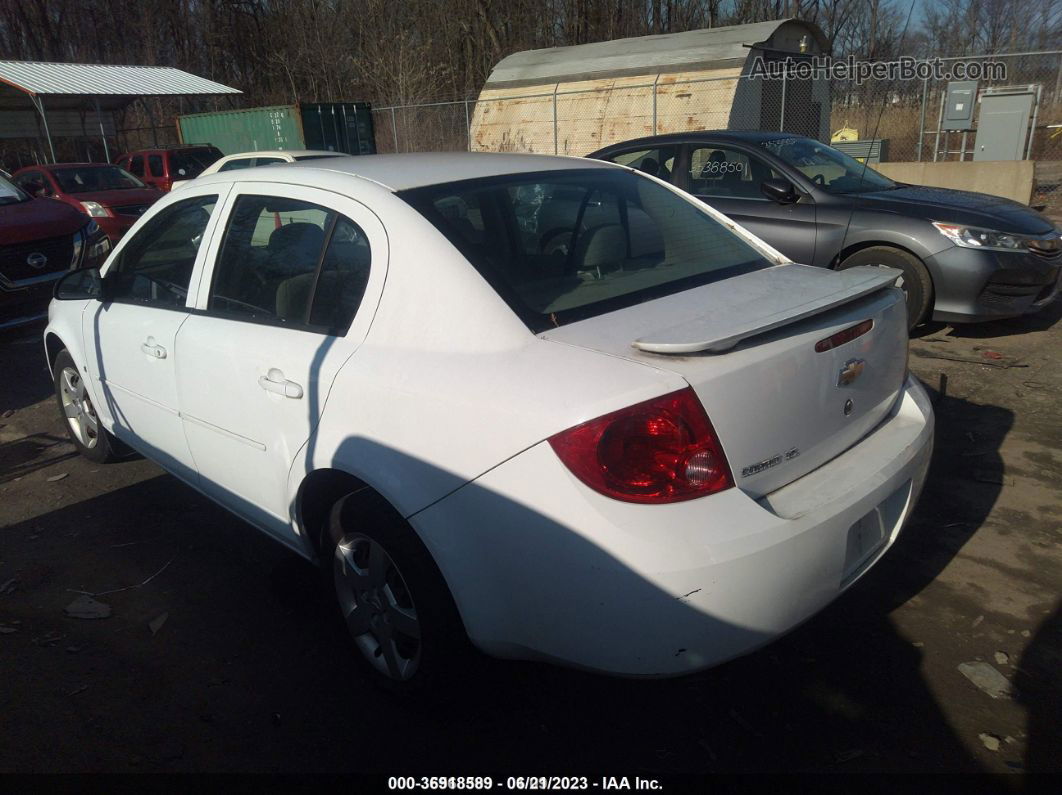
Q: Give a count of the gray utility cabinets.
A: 2